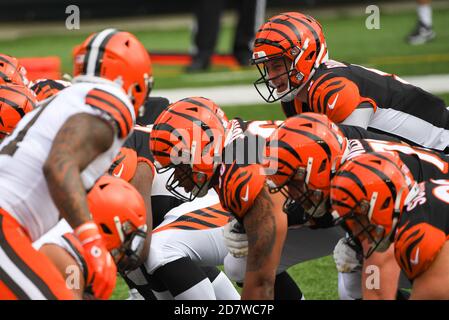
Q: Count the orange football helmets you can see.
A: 8